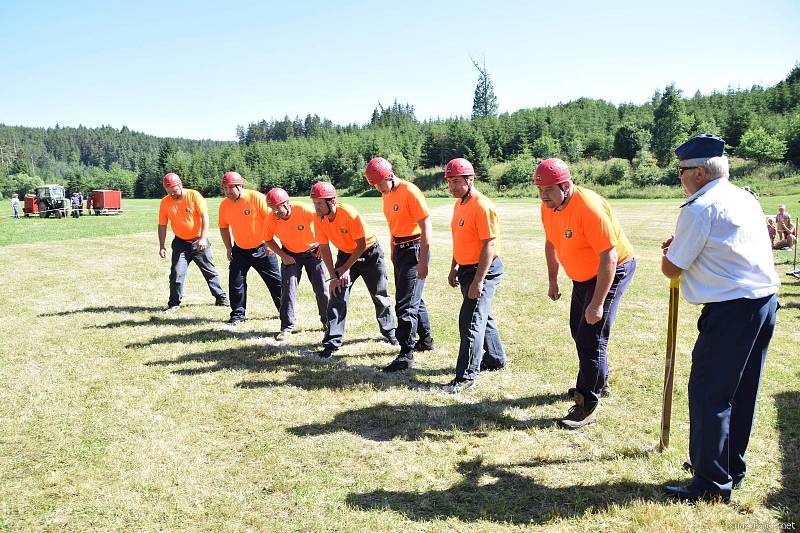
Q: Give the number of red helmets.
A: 7